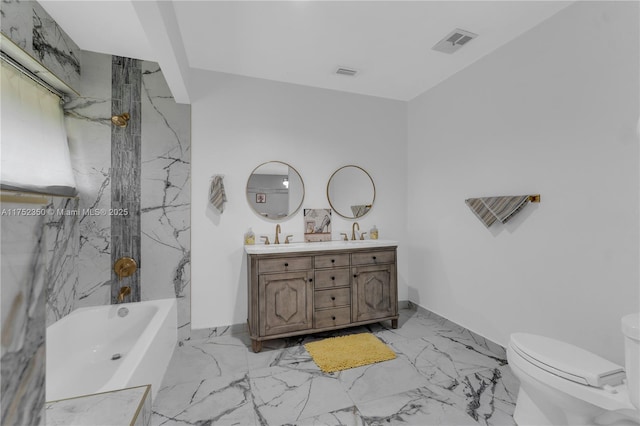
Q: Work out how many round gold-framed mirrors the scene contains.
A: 2